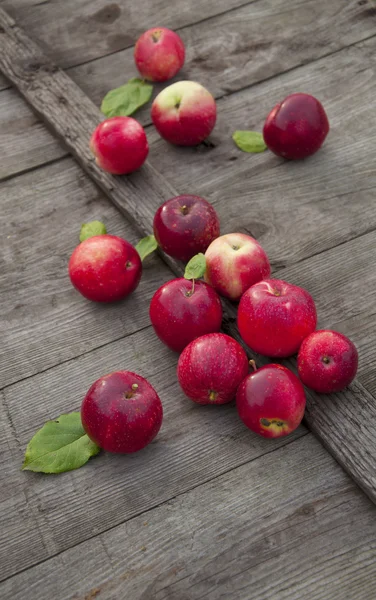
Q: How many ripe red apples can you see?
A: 13